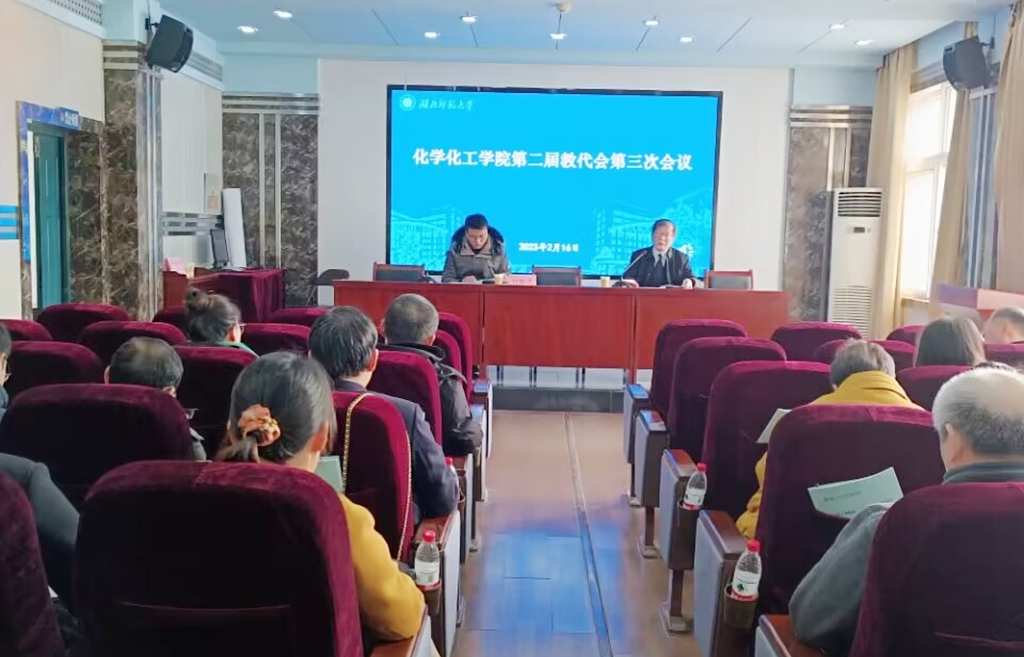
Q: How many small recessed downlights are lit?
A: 9